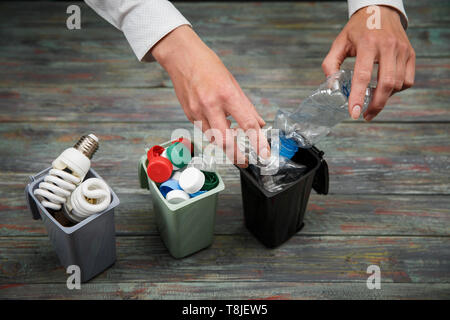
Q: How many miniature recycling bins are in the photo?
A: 3